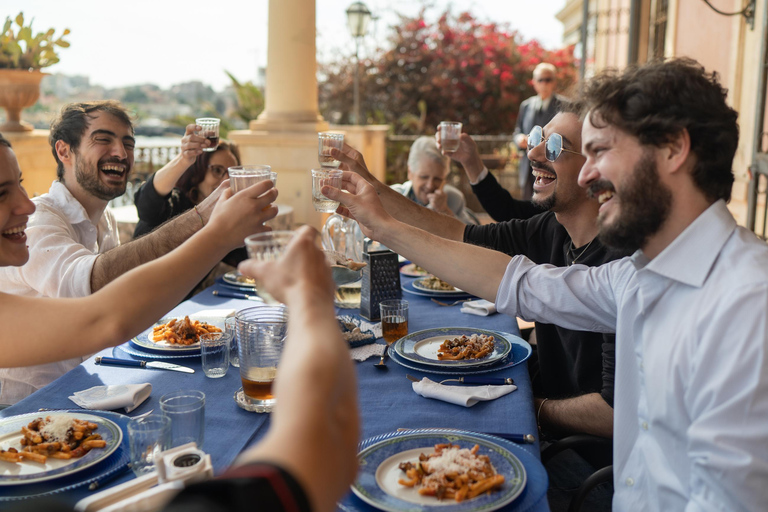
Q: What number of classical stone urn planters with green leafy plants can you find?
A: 1